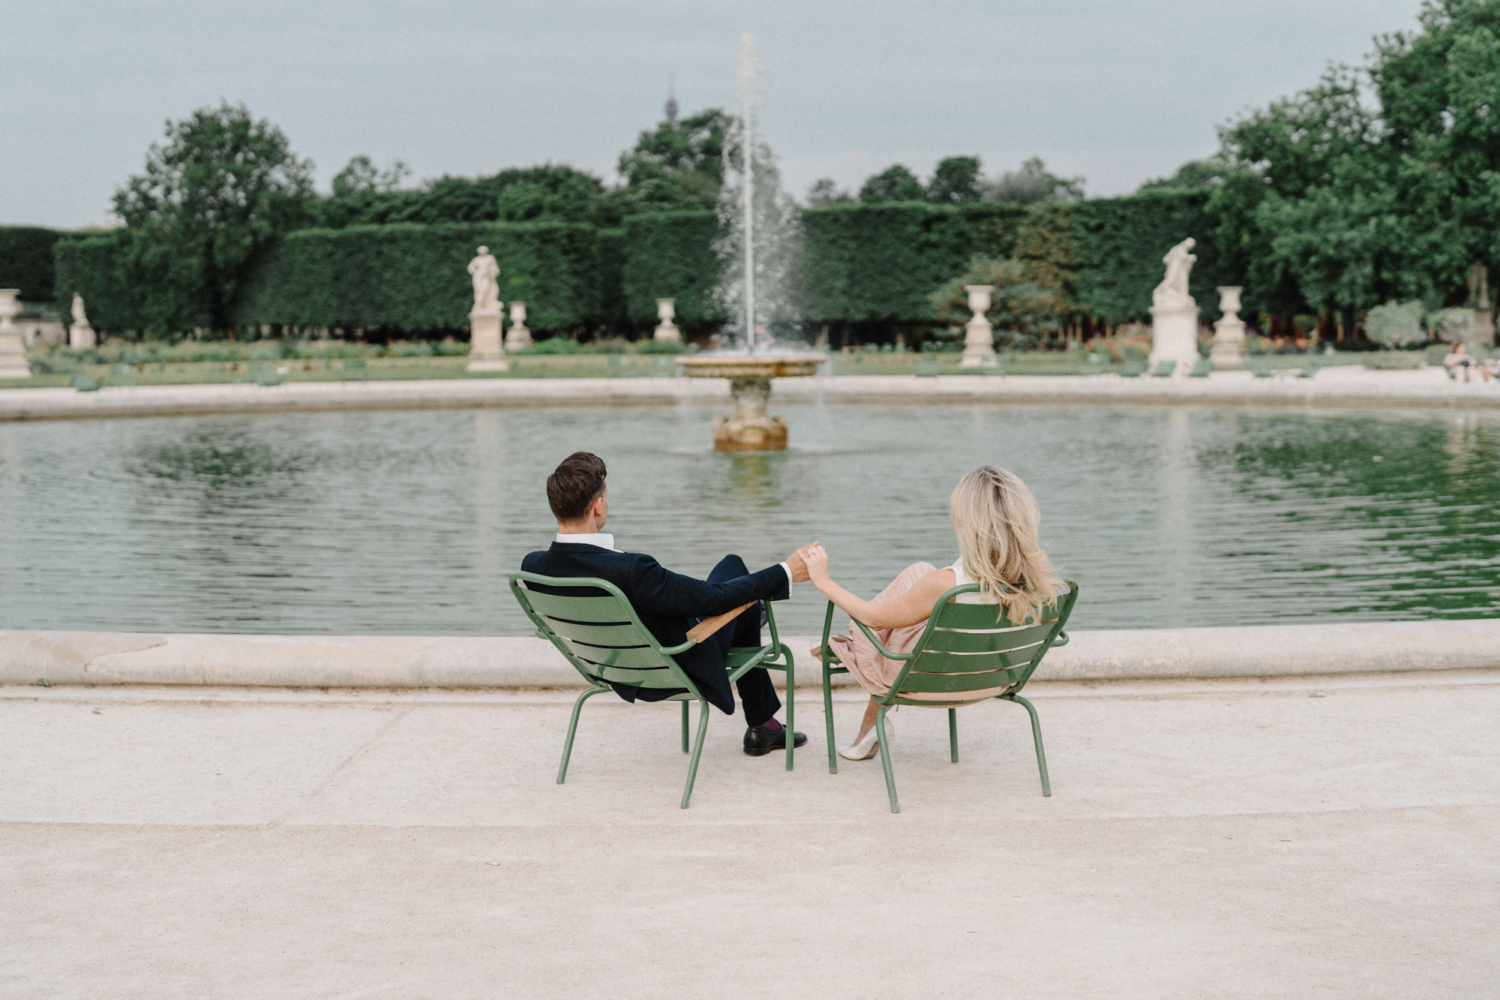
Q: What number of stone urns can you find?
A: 5